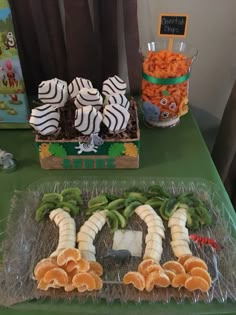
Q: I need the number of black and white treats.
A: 8